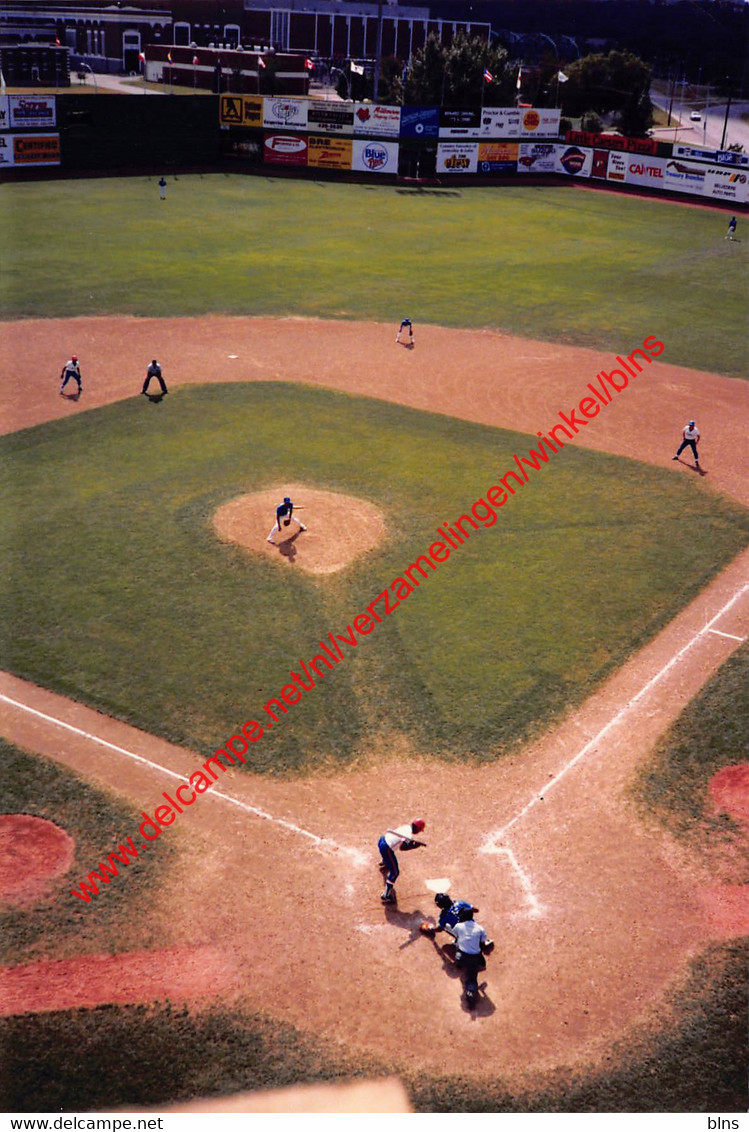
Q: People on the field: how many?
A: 10